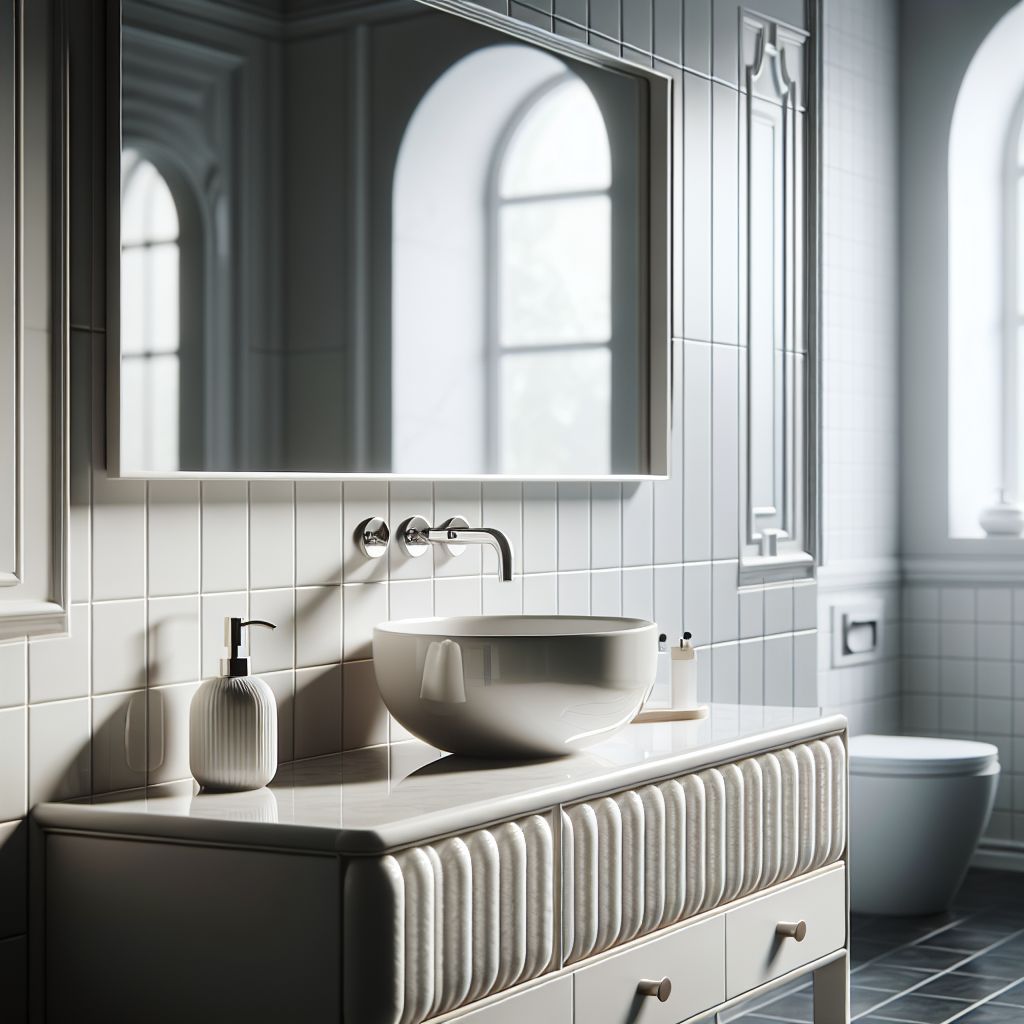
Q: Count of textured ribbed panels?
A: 2